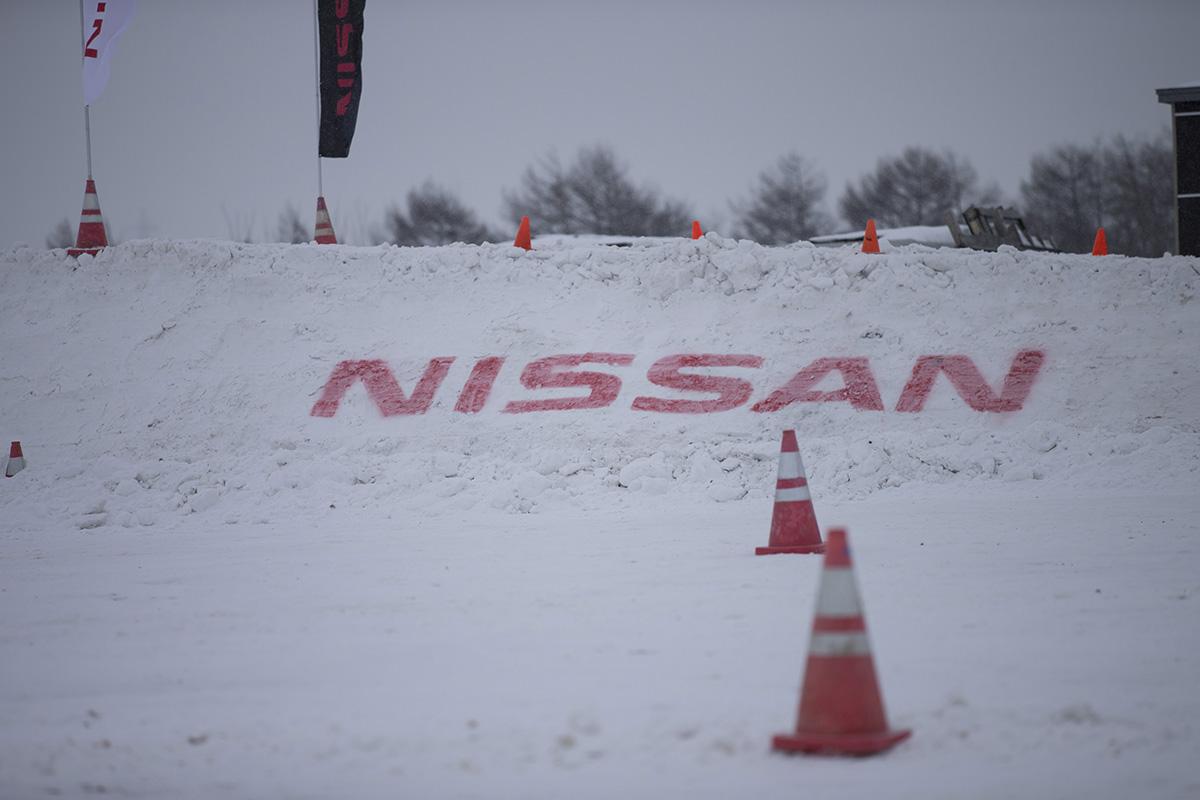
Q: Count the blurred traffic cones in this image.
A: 1